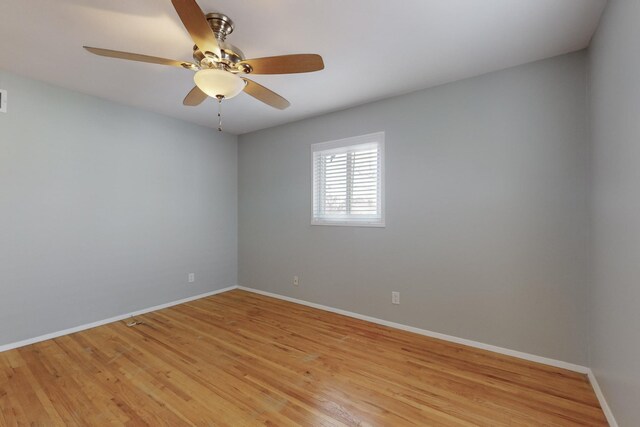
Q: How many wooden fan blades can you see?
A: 5